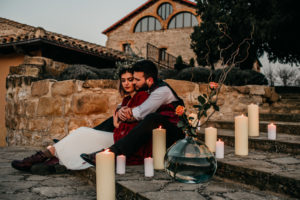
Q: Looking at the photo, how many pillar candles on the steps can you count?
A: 9